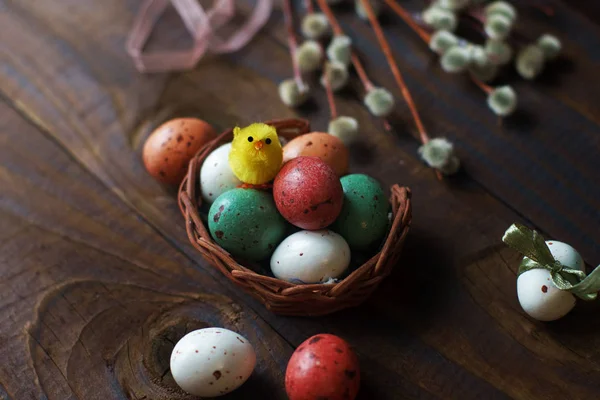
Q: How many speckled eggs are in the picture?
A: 10